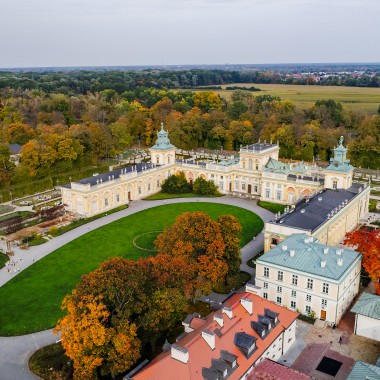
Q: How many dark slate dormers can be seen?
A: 7